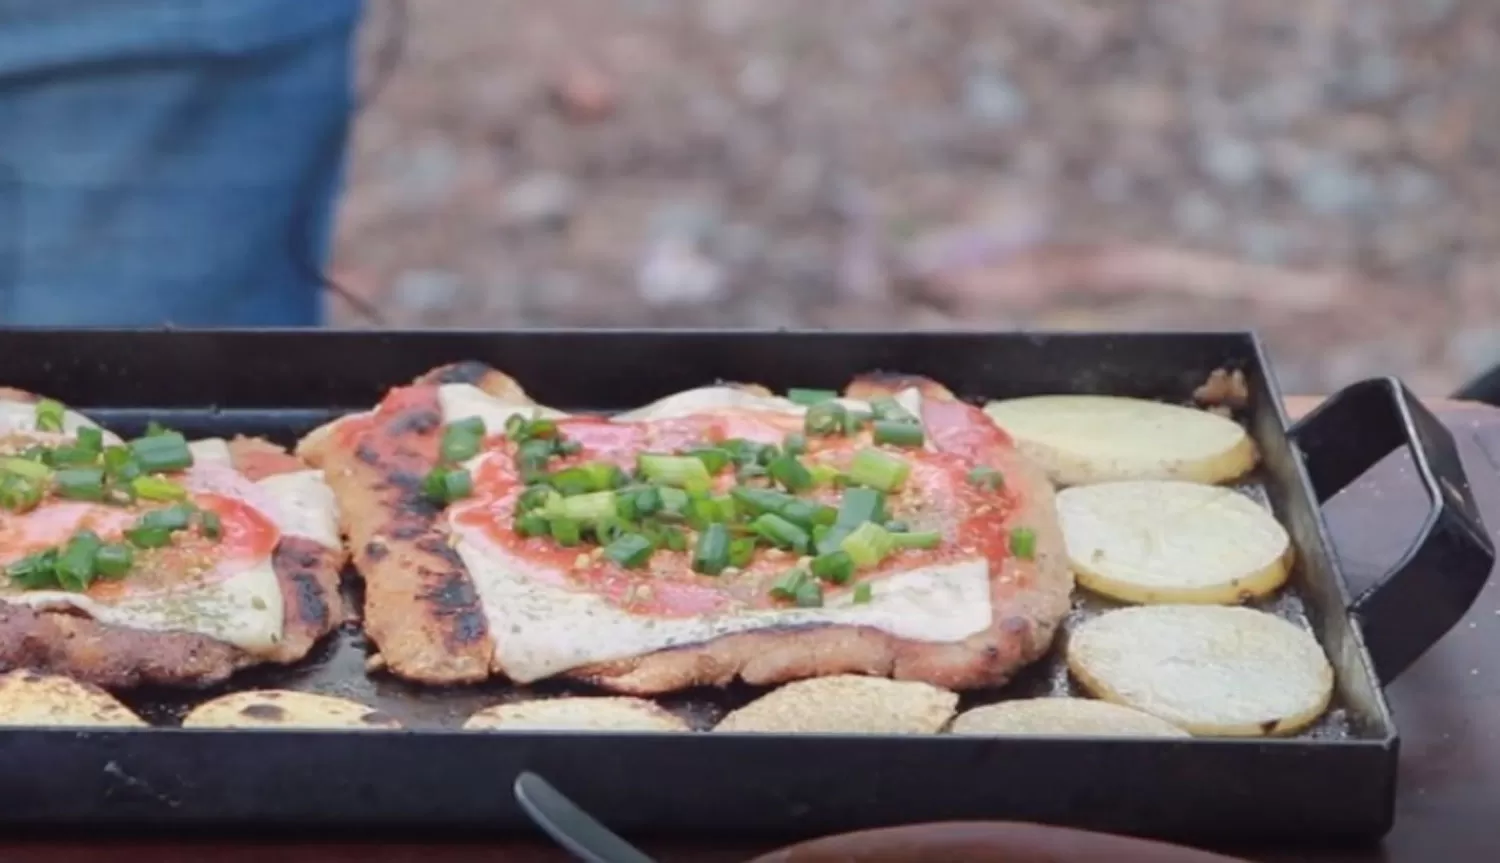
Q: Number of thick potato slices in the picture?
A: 8